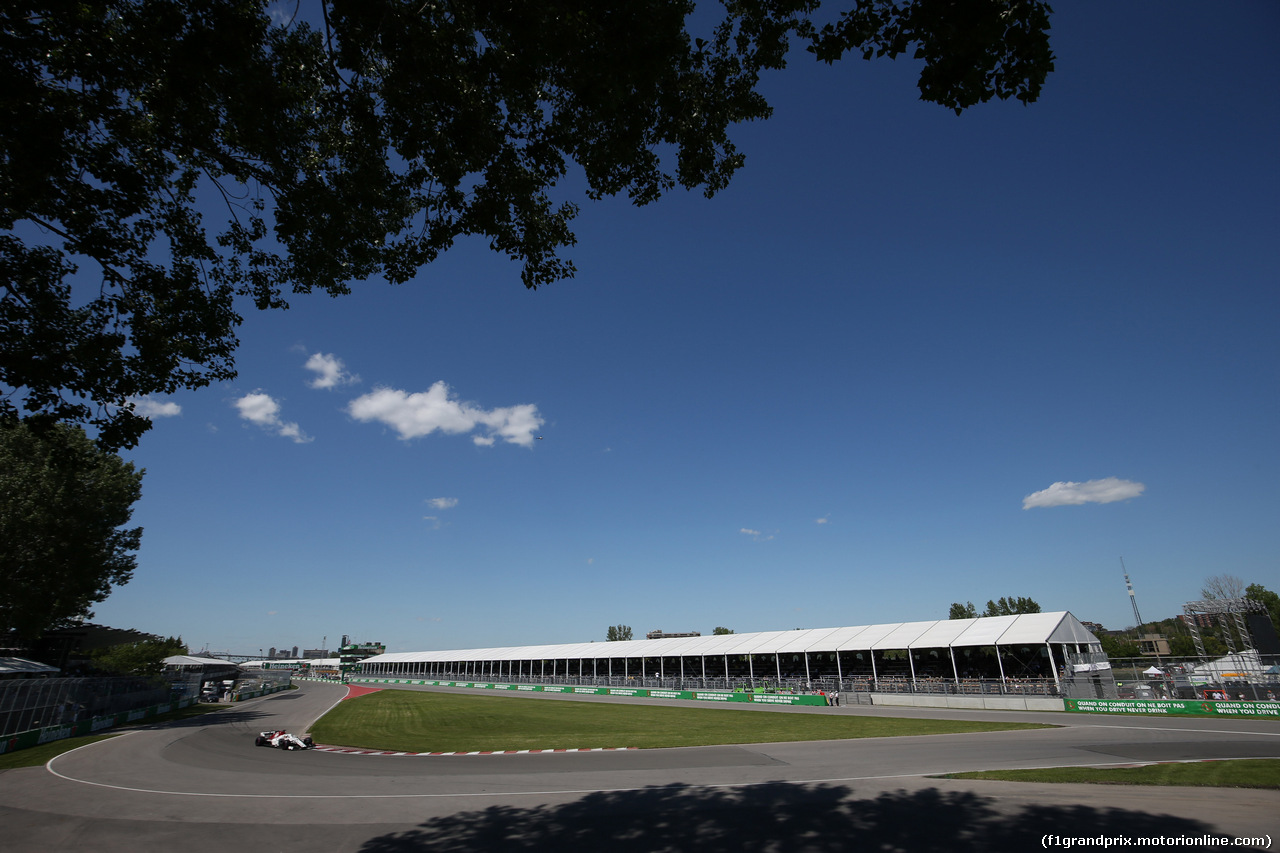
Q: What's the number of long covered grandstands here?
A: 1